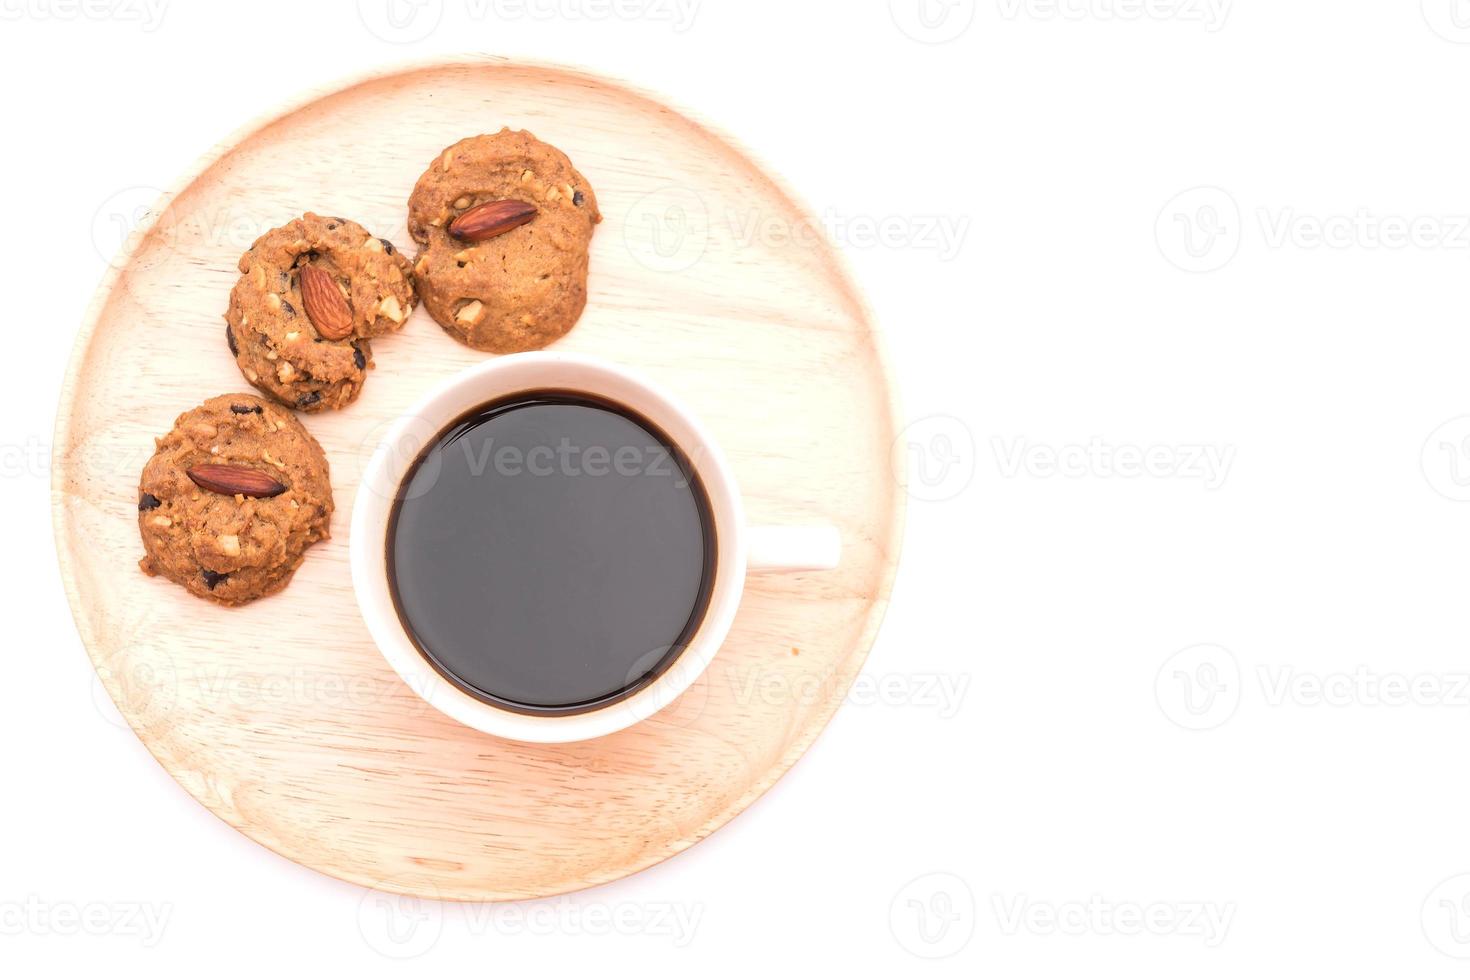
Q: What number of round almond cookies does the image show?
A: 3